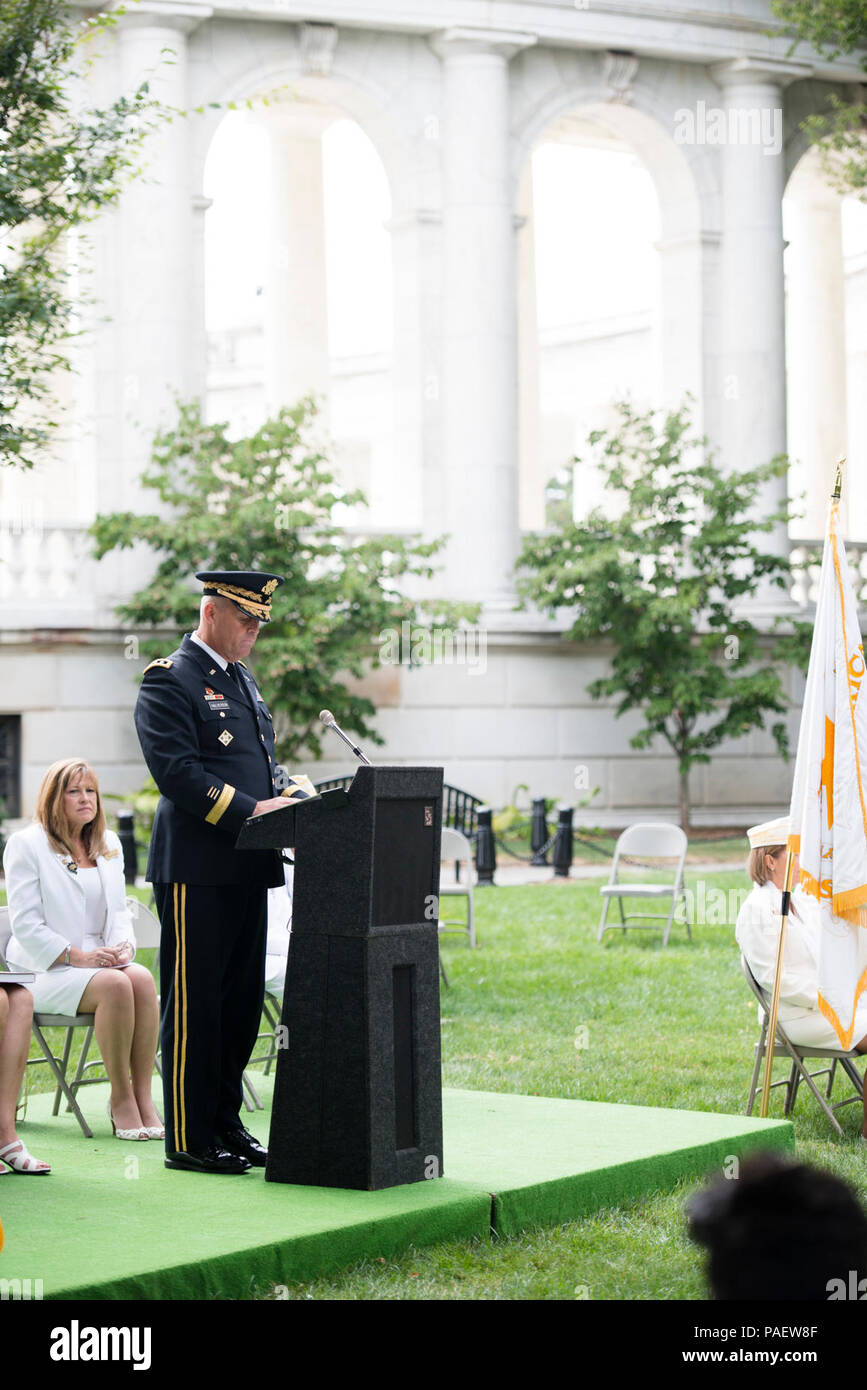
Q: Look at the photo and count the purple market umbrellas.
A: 0